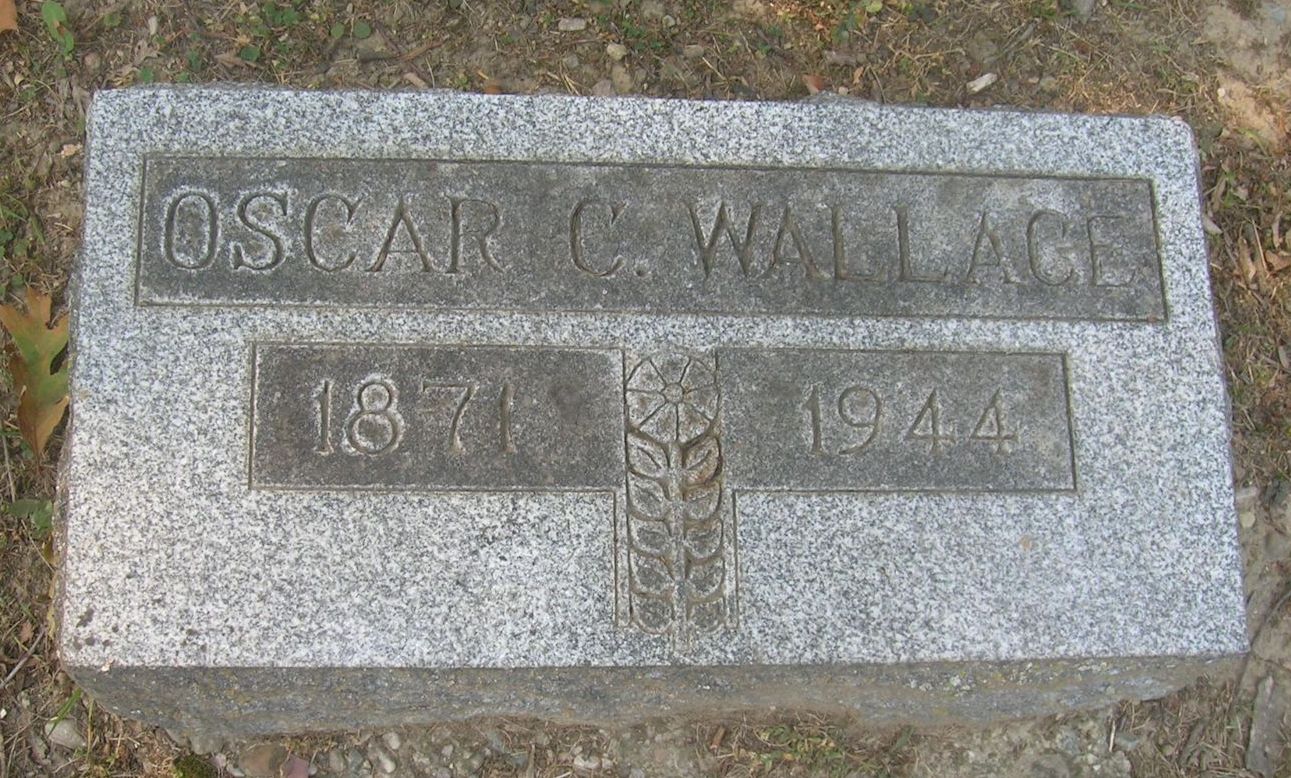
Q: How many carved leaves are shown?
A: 10